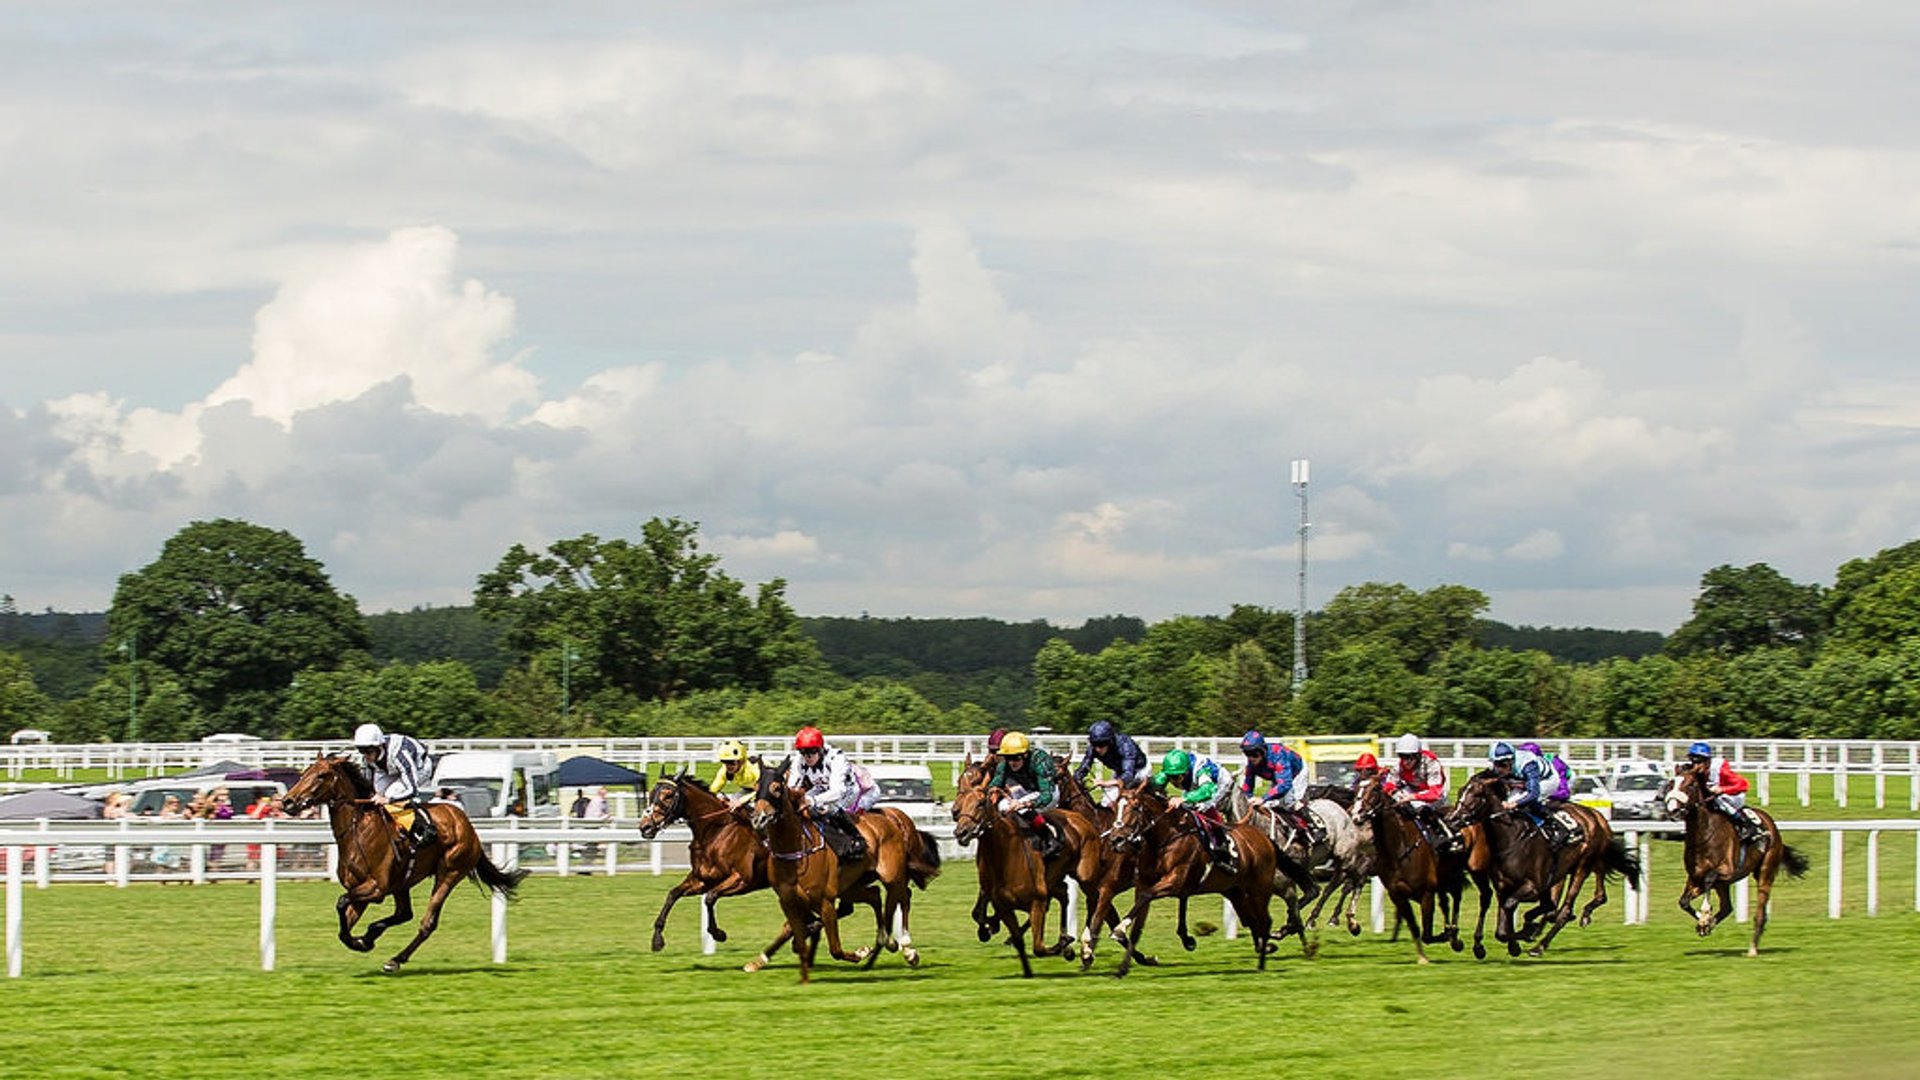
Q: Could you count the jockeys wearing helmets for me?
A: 13